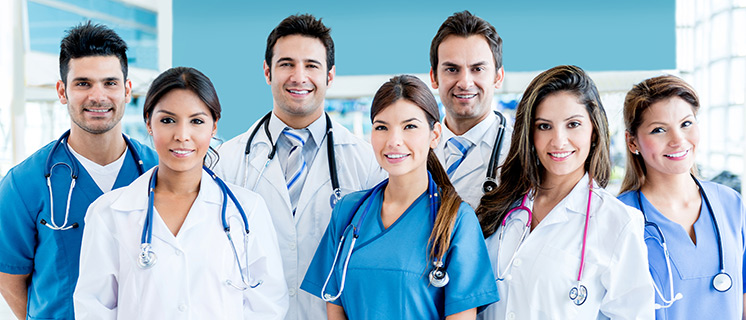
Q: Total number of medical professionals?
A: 7